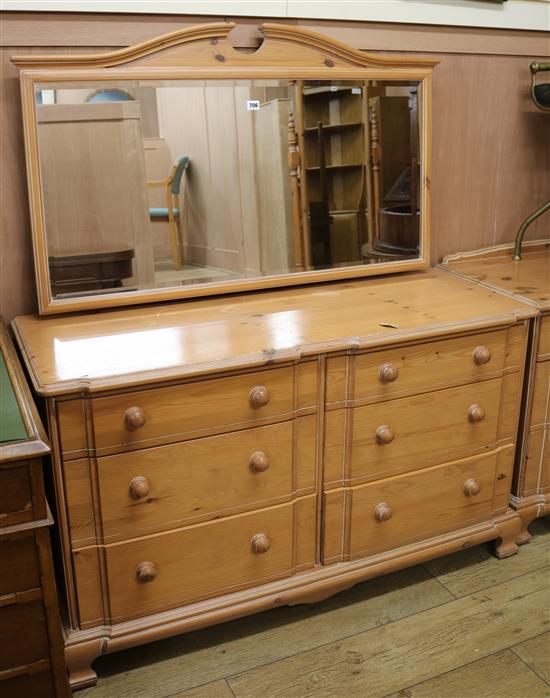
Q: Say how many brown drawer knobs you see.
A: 12